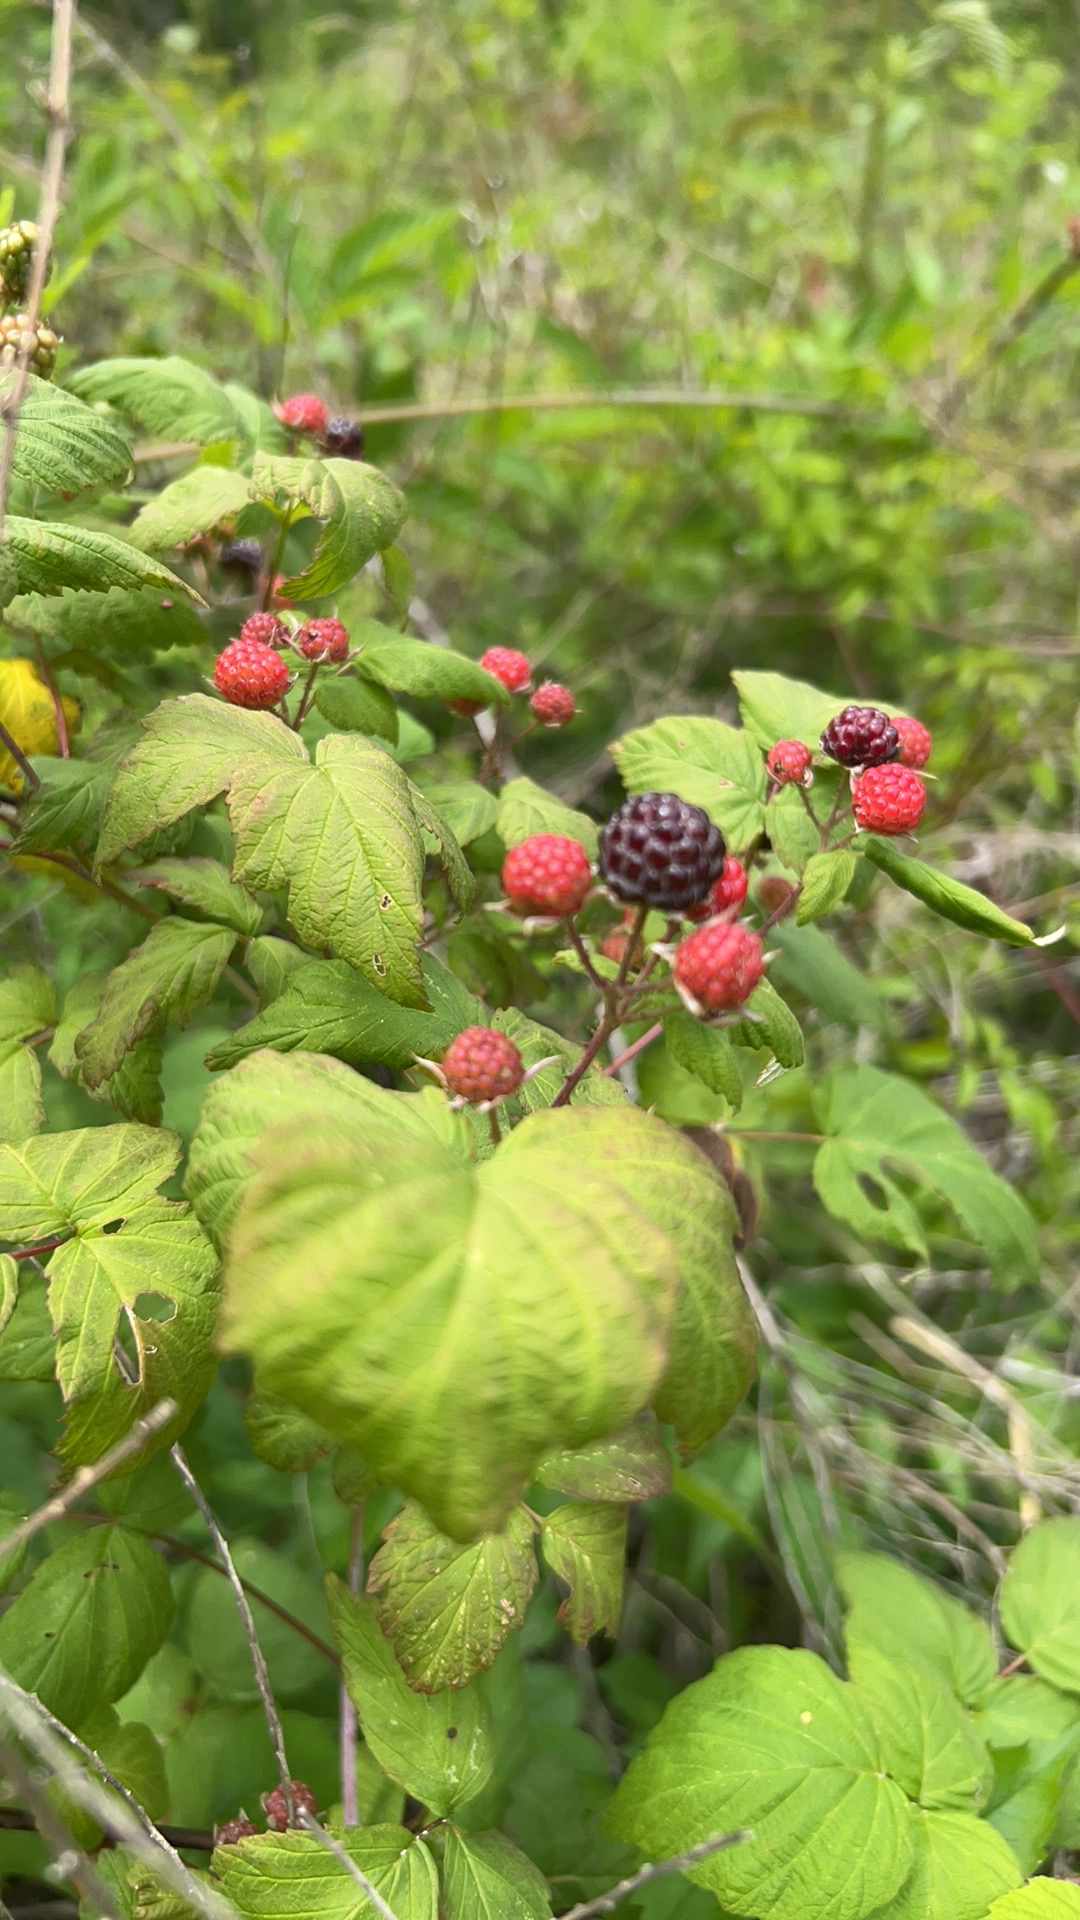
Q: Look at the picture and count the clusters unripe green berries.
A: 2